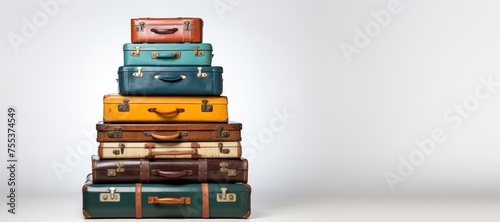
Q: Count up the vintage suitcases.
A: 8